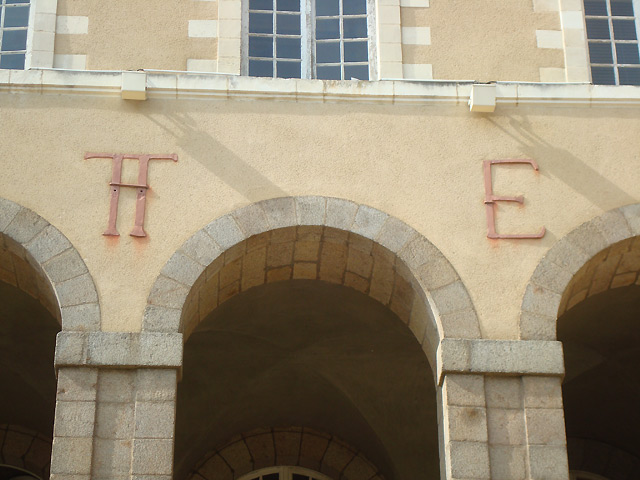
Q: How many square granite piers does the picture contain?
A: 2